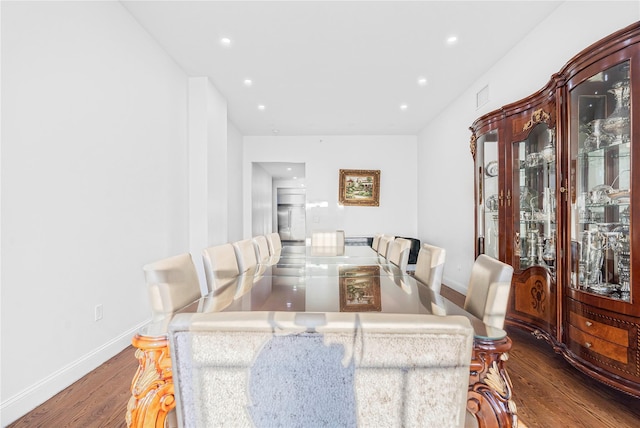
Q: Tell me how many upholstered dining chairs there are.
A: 12